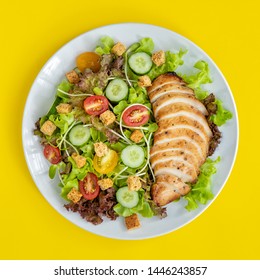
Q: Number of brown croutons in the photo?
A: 14